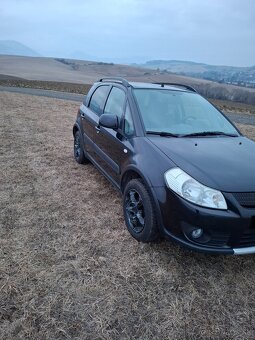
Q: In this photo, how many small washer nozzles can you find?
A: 2